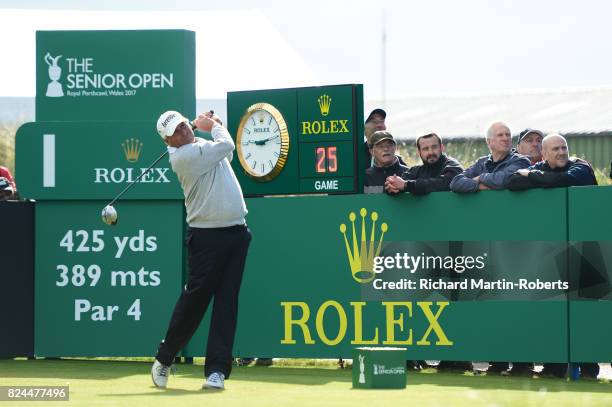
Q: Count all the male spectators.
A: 6